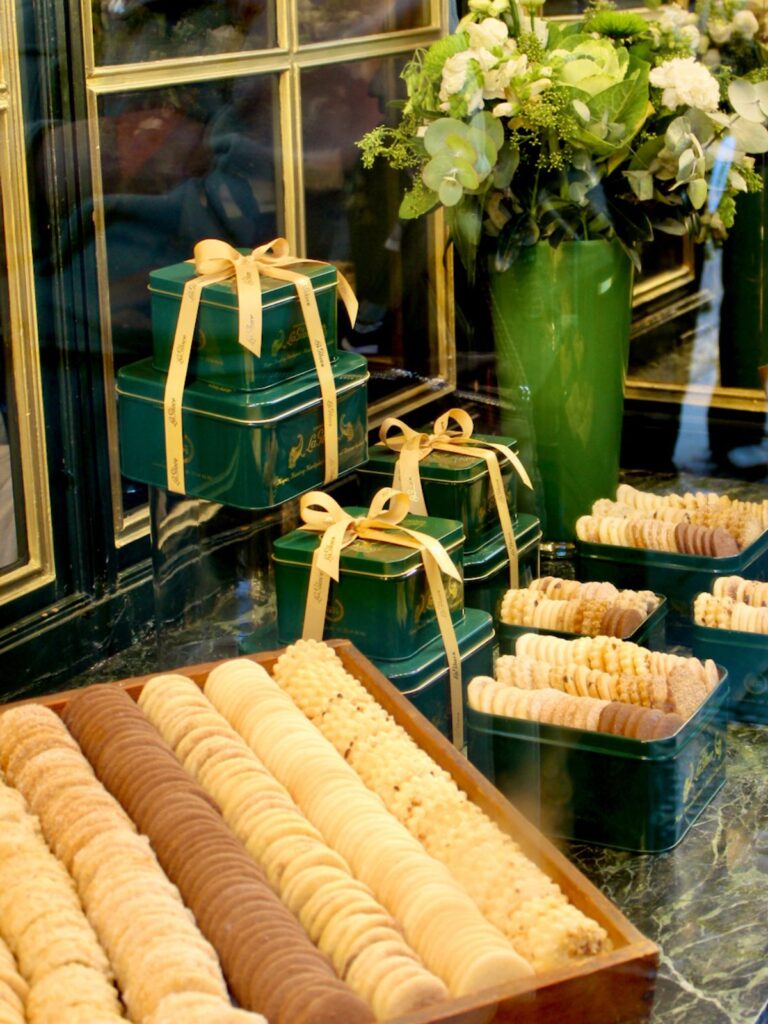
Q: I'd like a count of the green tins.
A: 10